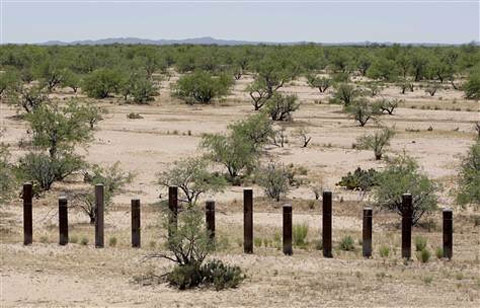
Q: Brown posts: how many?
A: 12